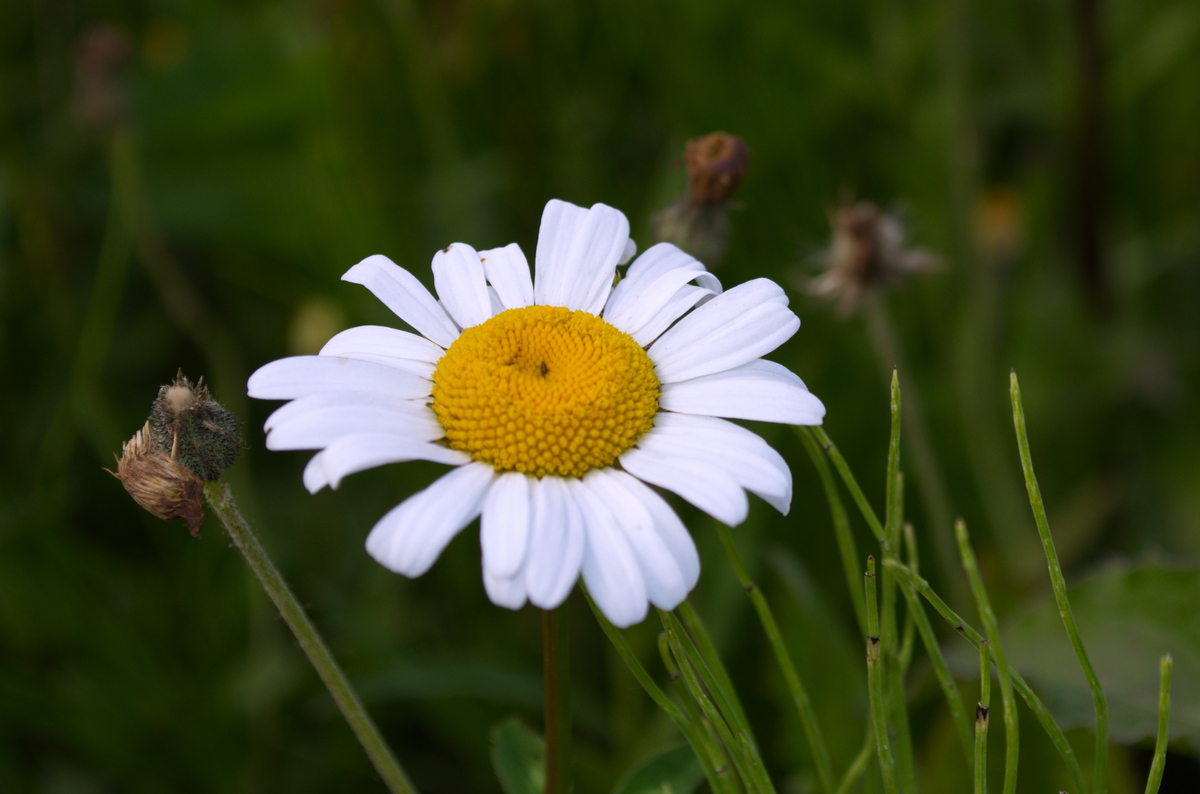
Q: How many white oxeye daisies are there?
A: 1